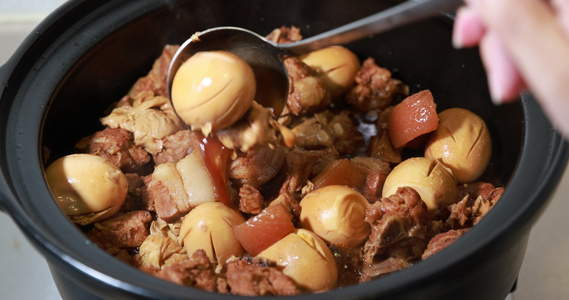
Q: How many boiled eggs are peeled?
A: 8